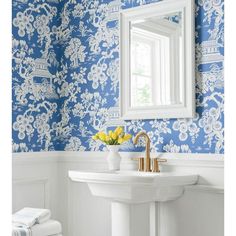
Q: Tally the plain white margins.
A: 2